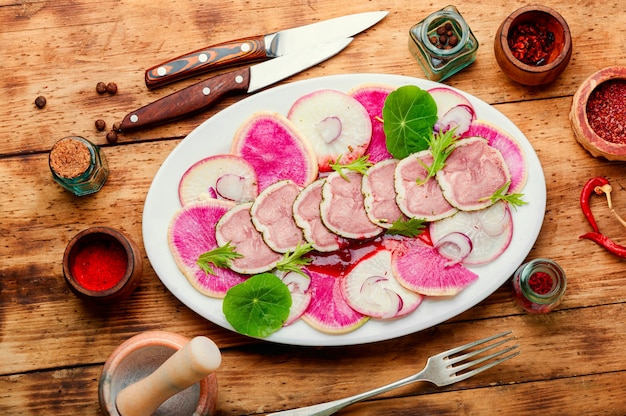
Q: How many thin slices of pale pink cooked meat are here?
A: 7